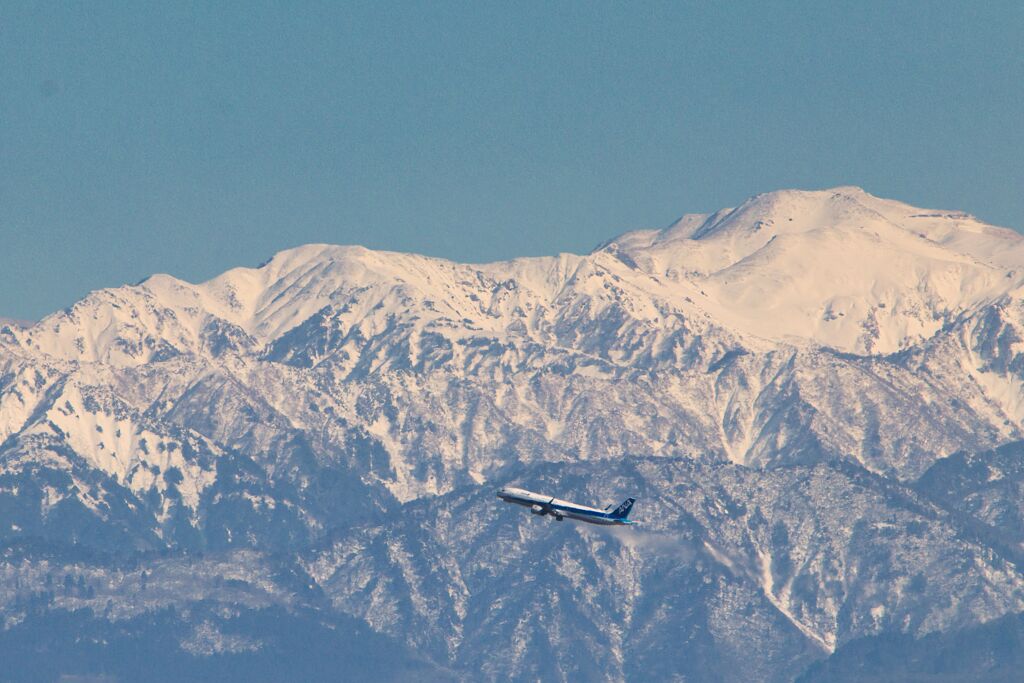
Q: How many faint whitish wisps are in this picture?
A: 1